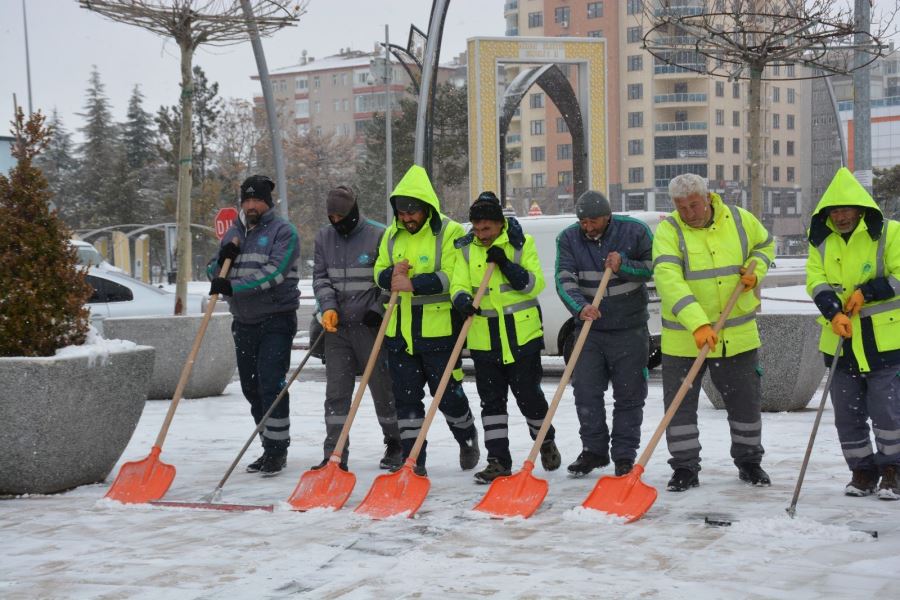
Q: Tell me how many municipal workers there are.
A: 7